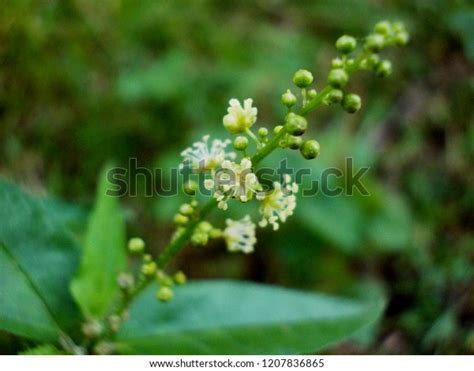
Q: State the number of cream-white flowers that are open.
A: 5